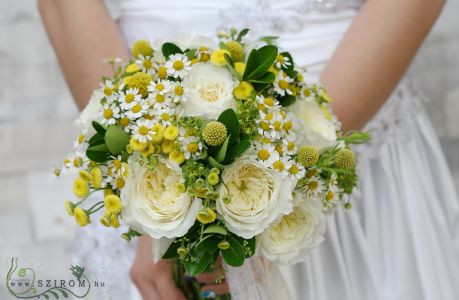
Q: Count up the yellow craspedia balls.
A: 5